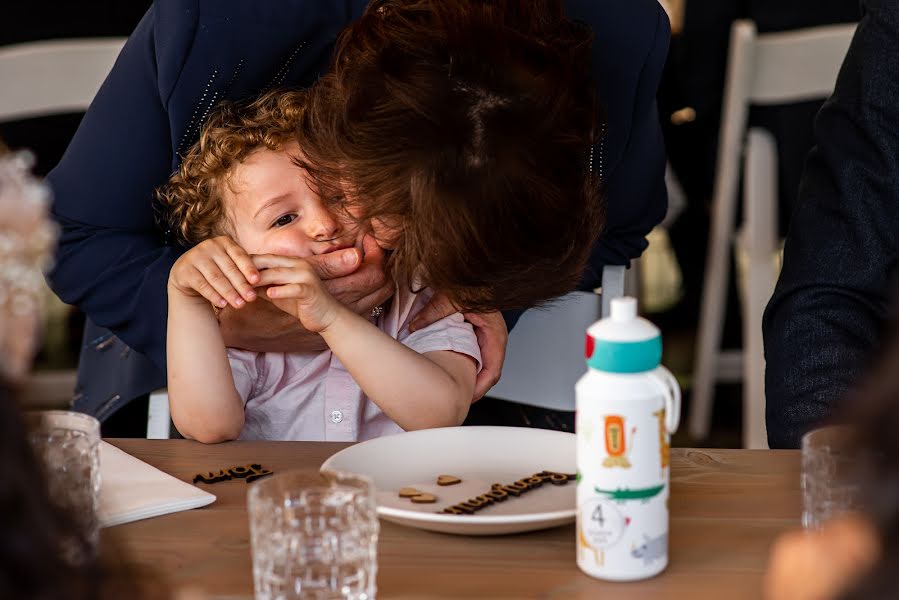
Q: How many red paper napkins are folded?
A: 0